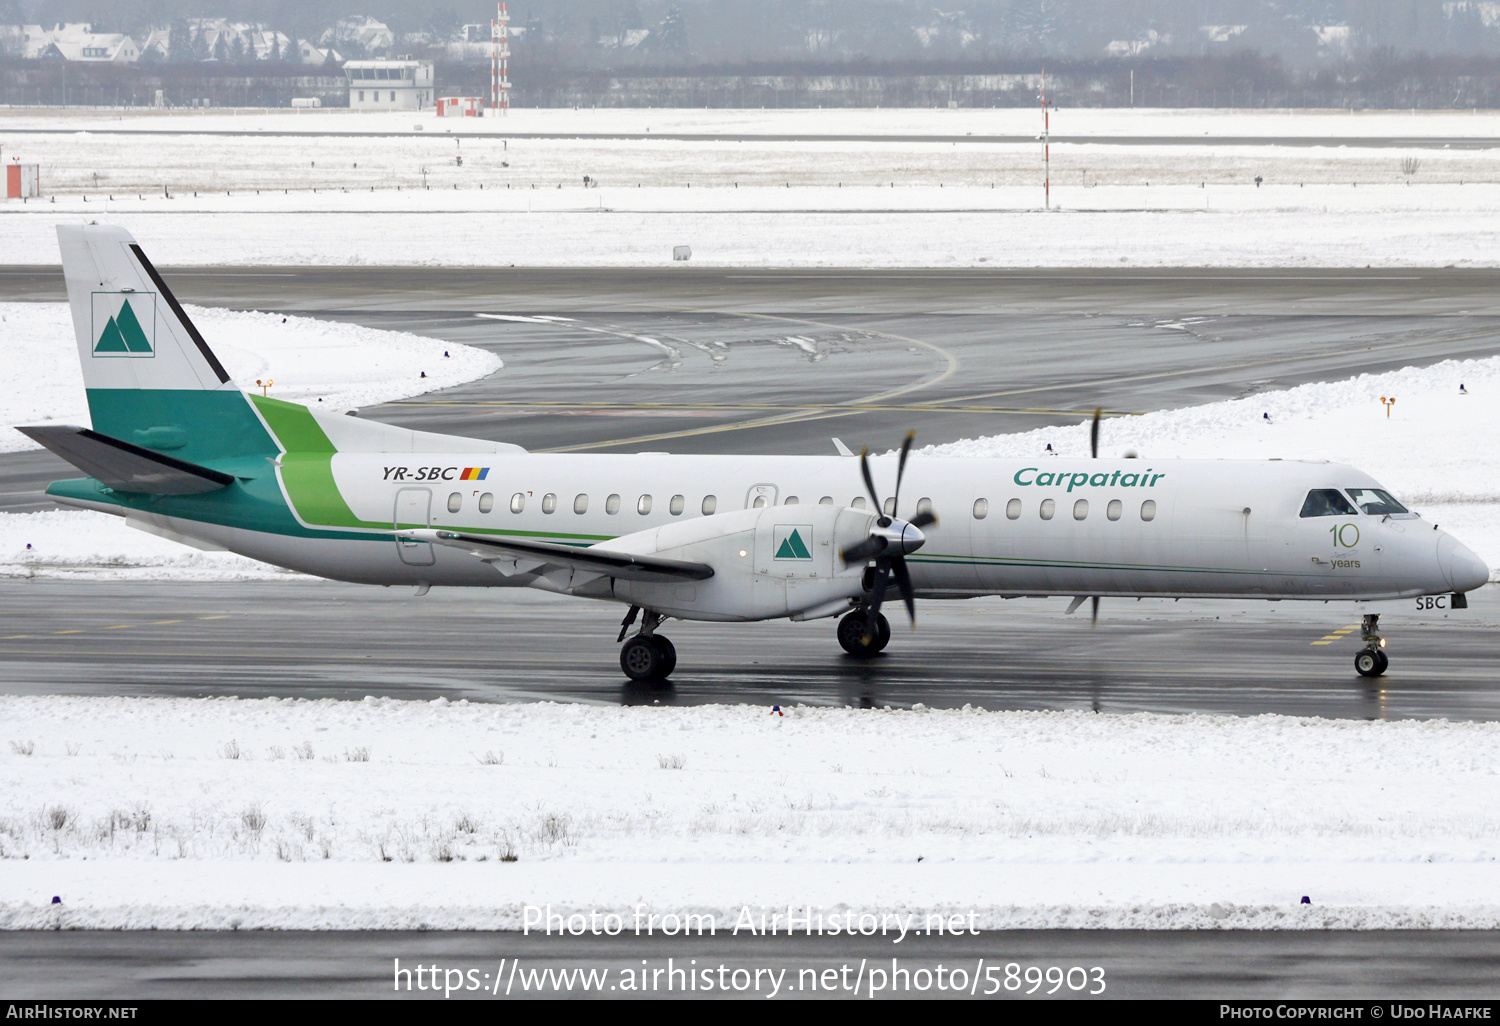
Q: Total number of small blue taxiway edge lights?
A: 11